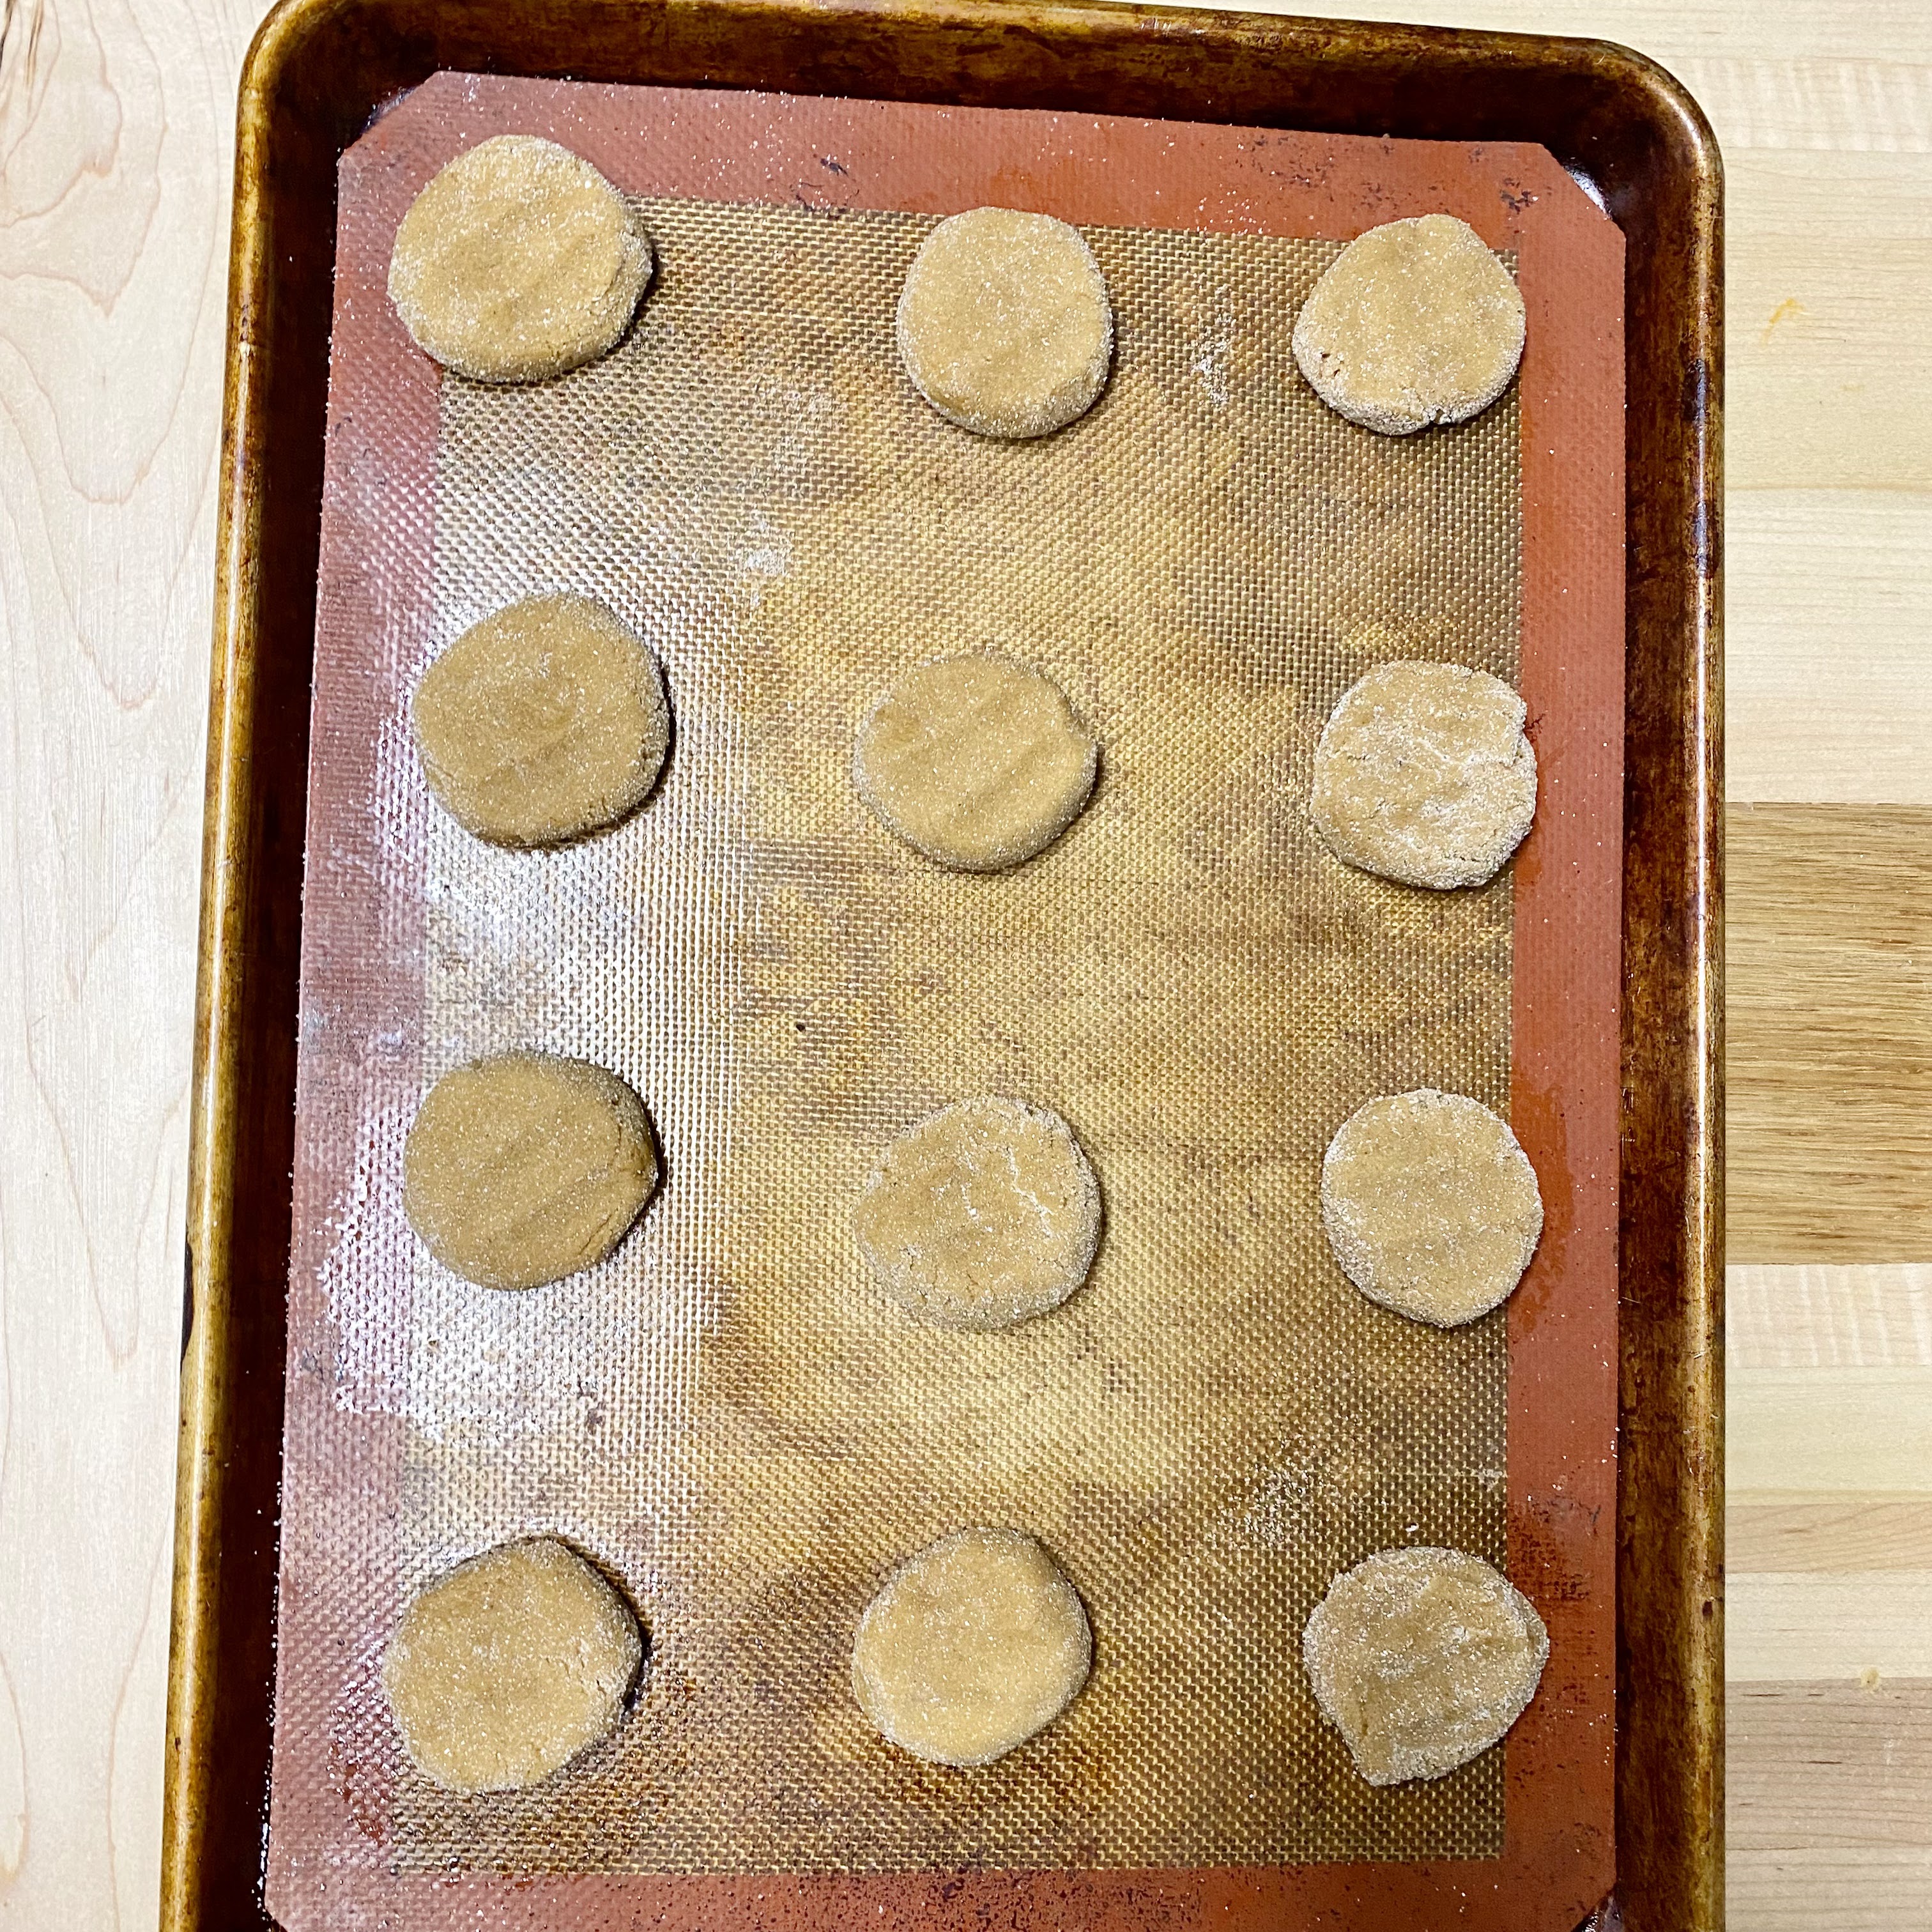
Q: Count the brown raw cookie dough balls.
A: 12